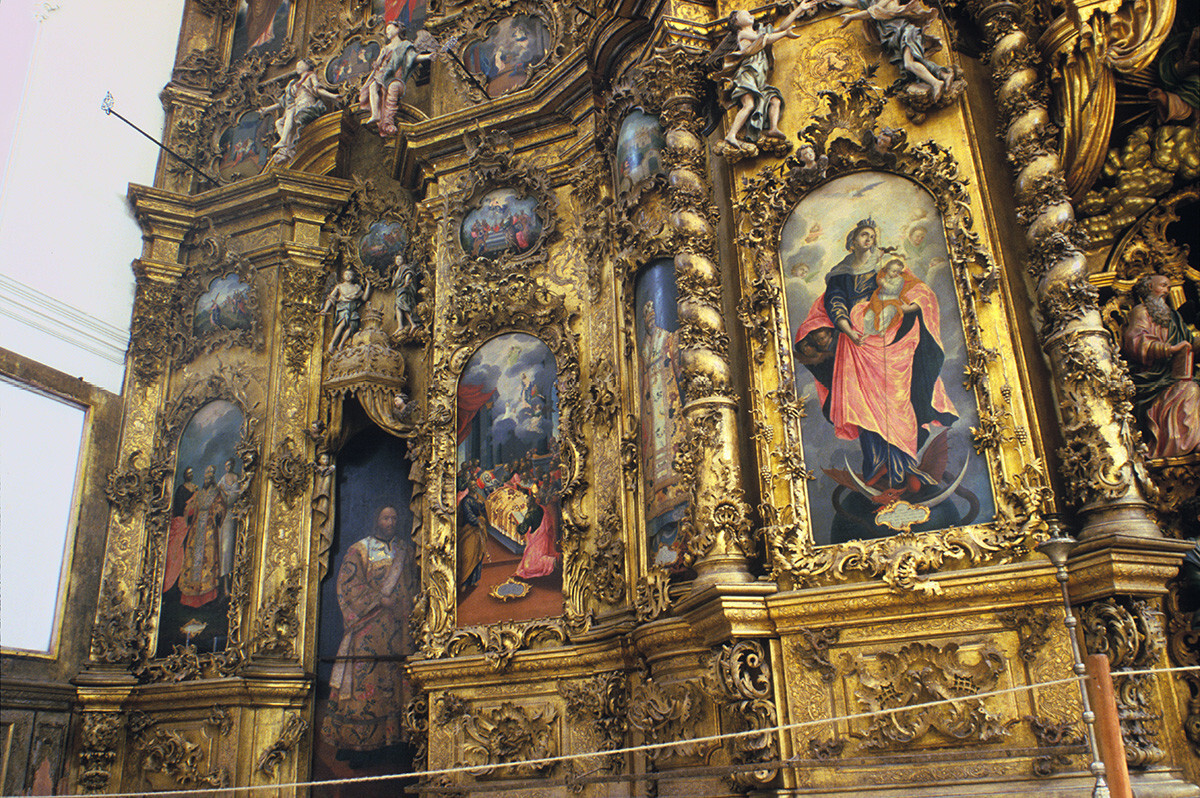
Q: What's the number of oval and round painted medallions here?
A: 7